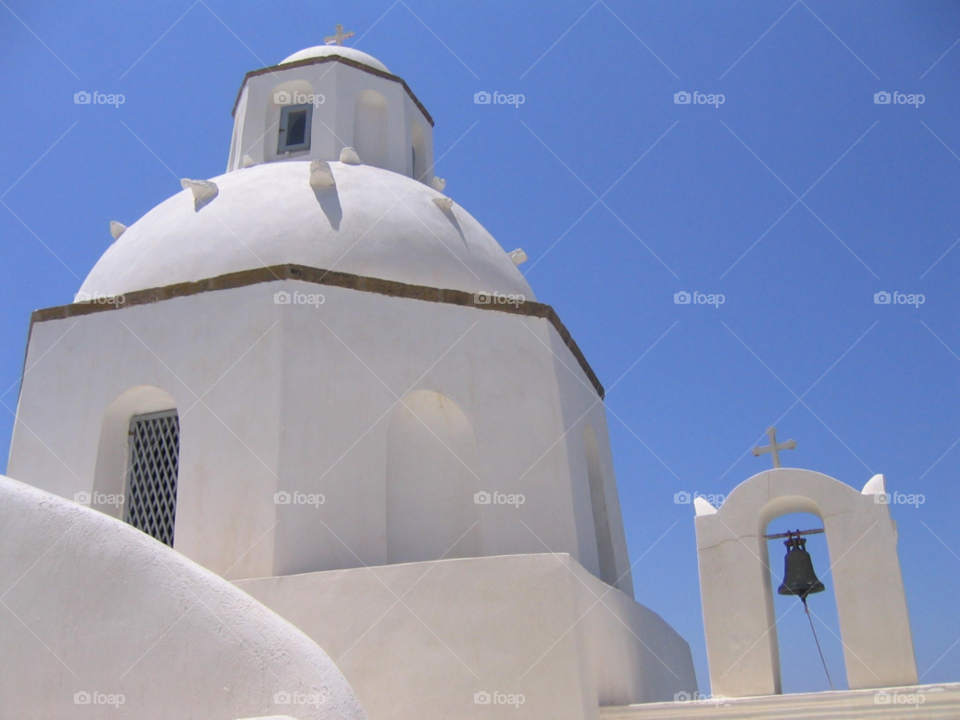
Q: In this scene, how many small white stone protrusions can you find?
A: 8